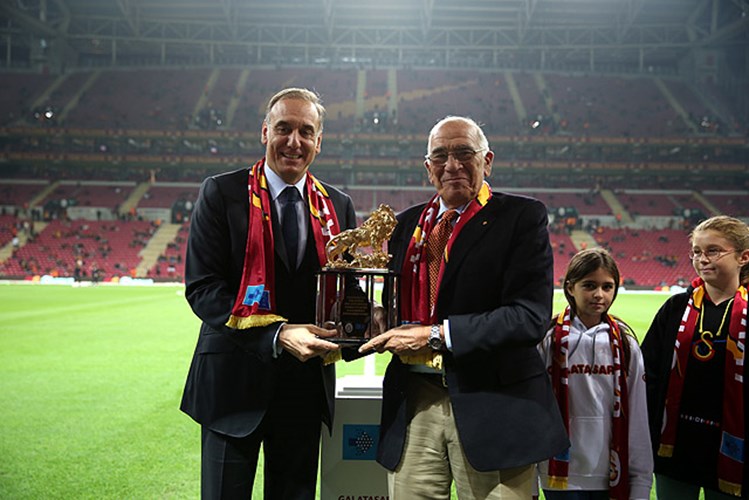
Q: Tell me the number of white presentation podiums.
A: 1